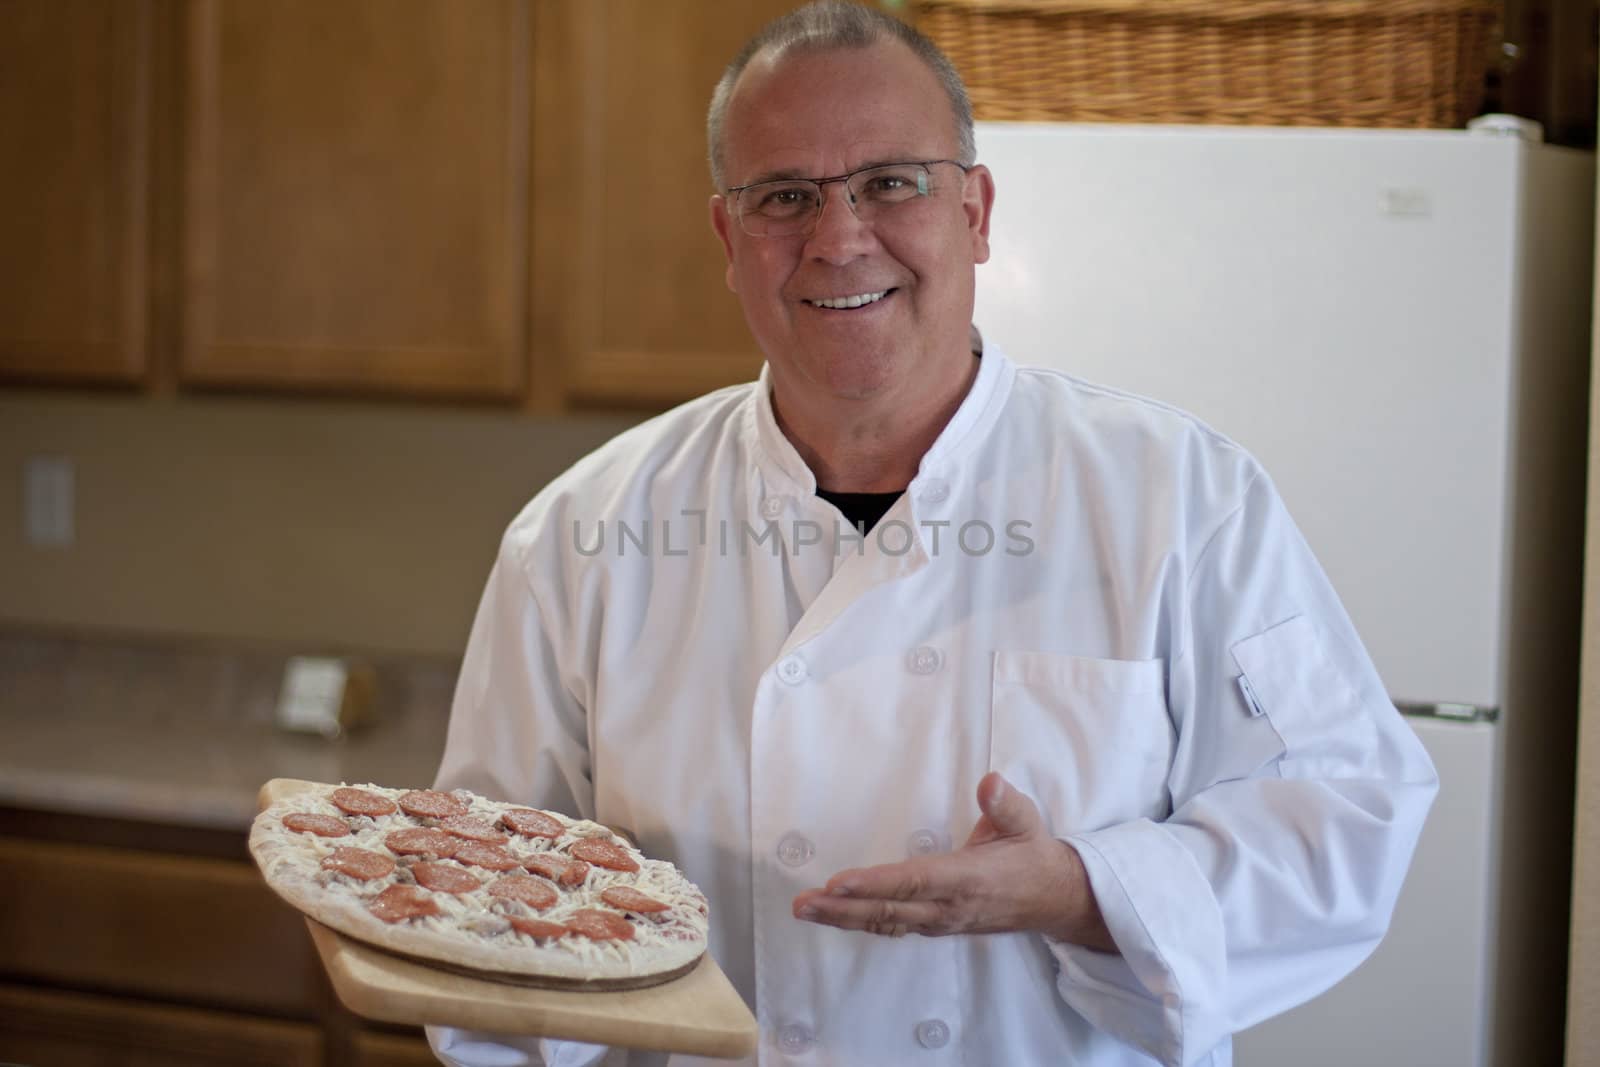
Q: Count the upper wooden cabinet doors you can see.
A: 3